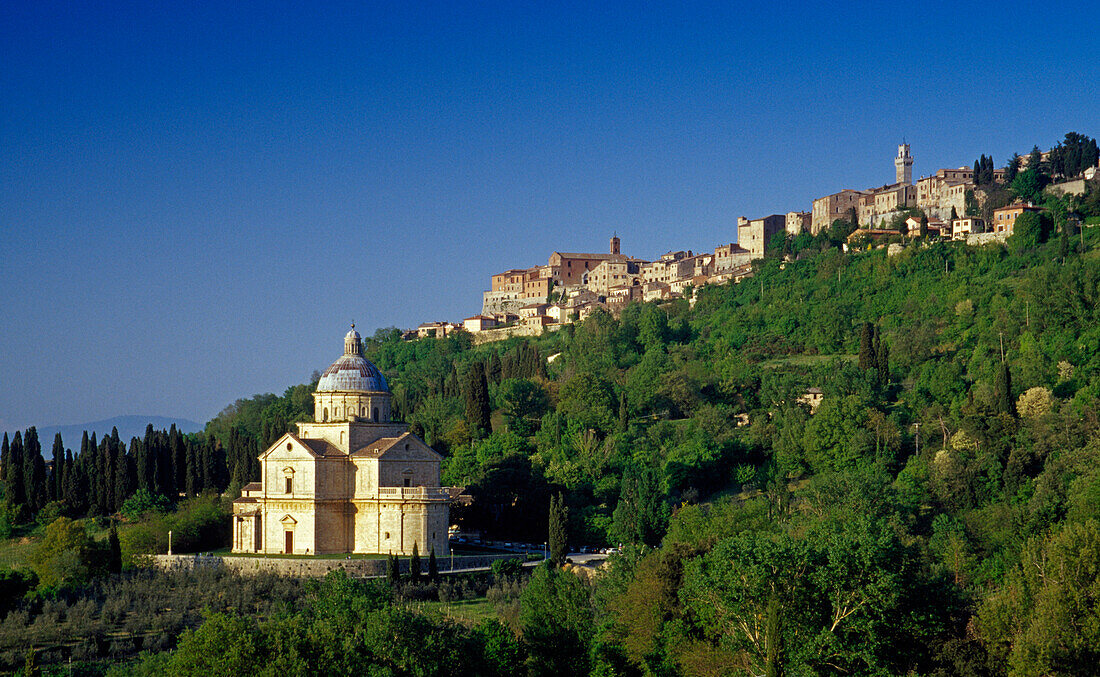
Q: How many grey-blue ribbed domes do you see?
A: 1